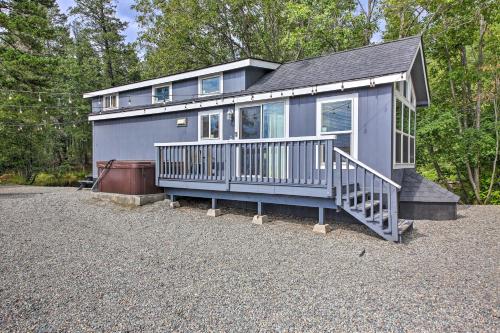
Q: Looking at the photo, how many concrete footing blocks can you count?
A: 4